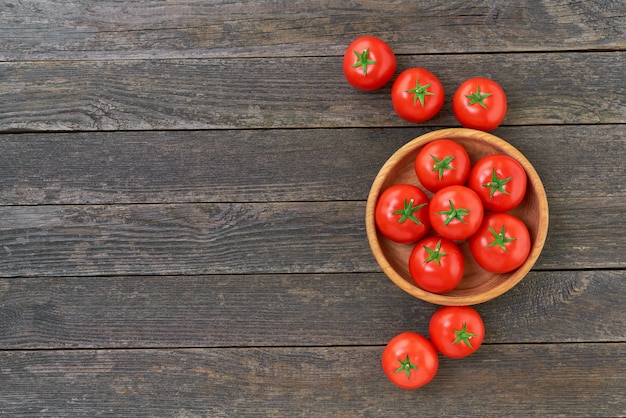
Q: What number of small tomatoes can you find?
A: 11